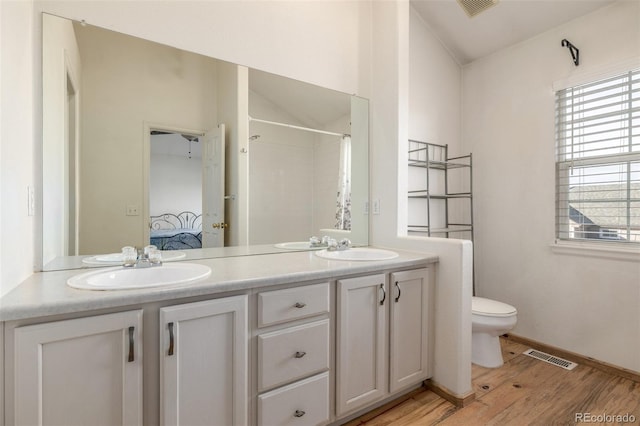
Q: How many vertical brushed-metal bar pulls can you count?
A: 4